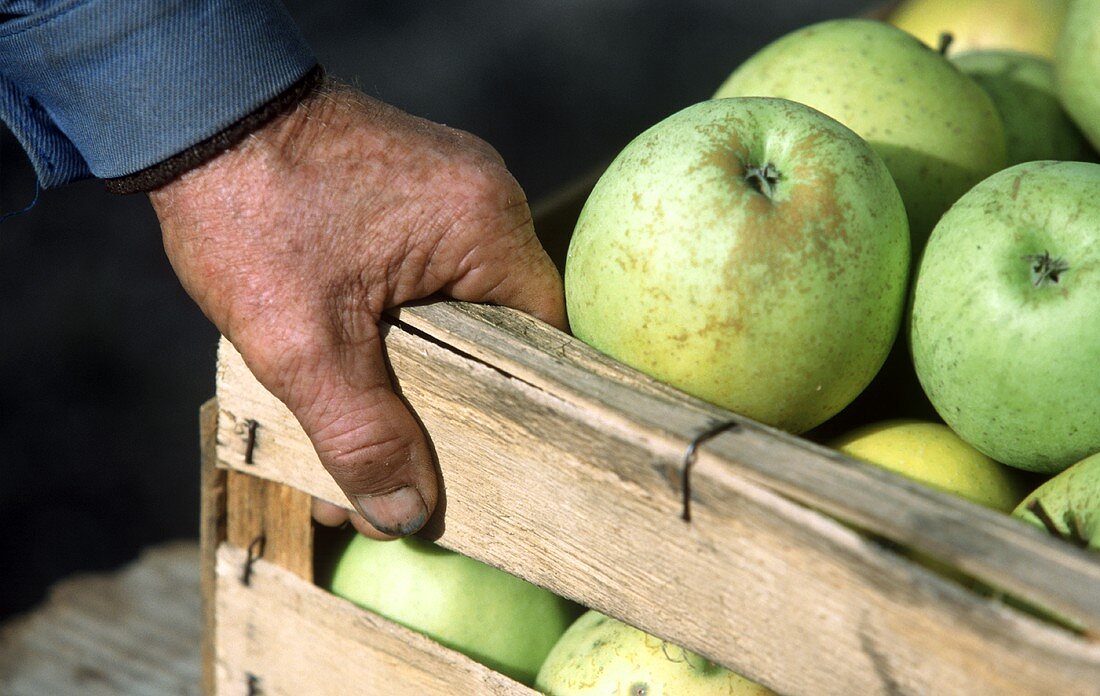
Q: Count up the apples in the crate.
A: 10